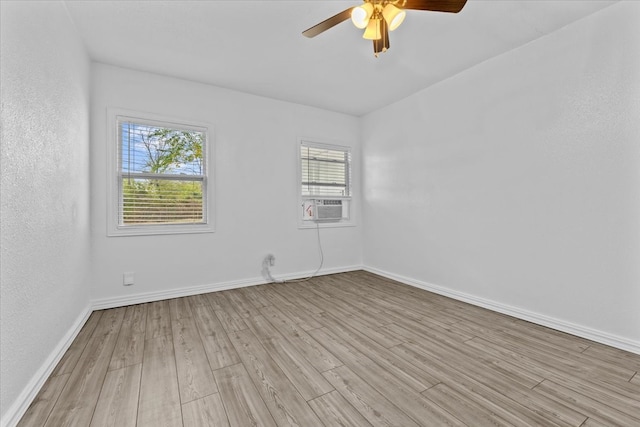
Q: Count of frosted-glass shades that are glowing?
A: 3